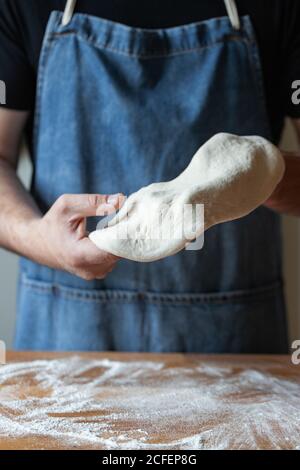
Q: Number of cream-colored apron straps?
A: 2